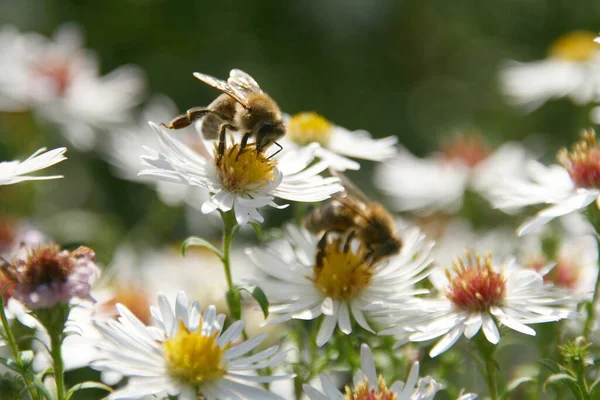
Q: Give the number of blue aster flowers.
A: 0